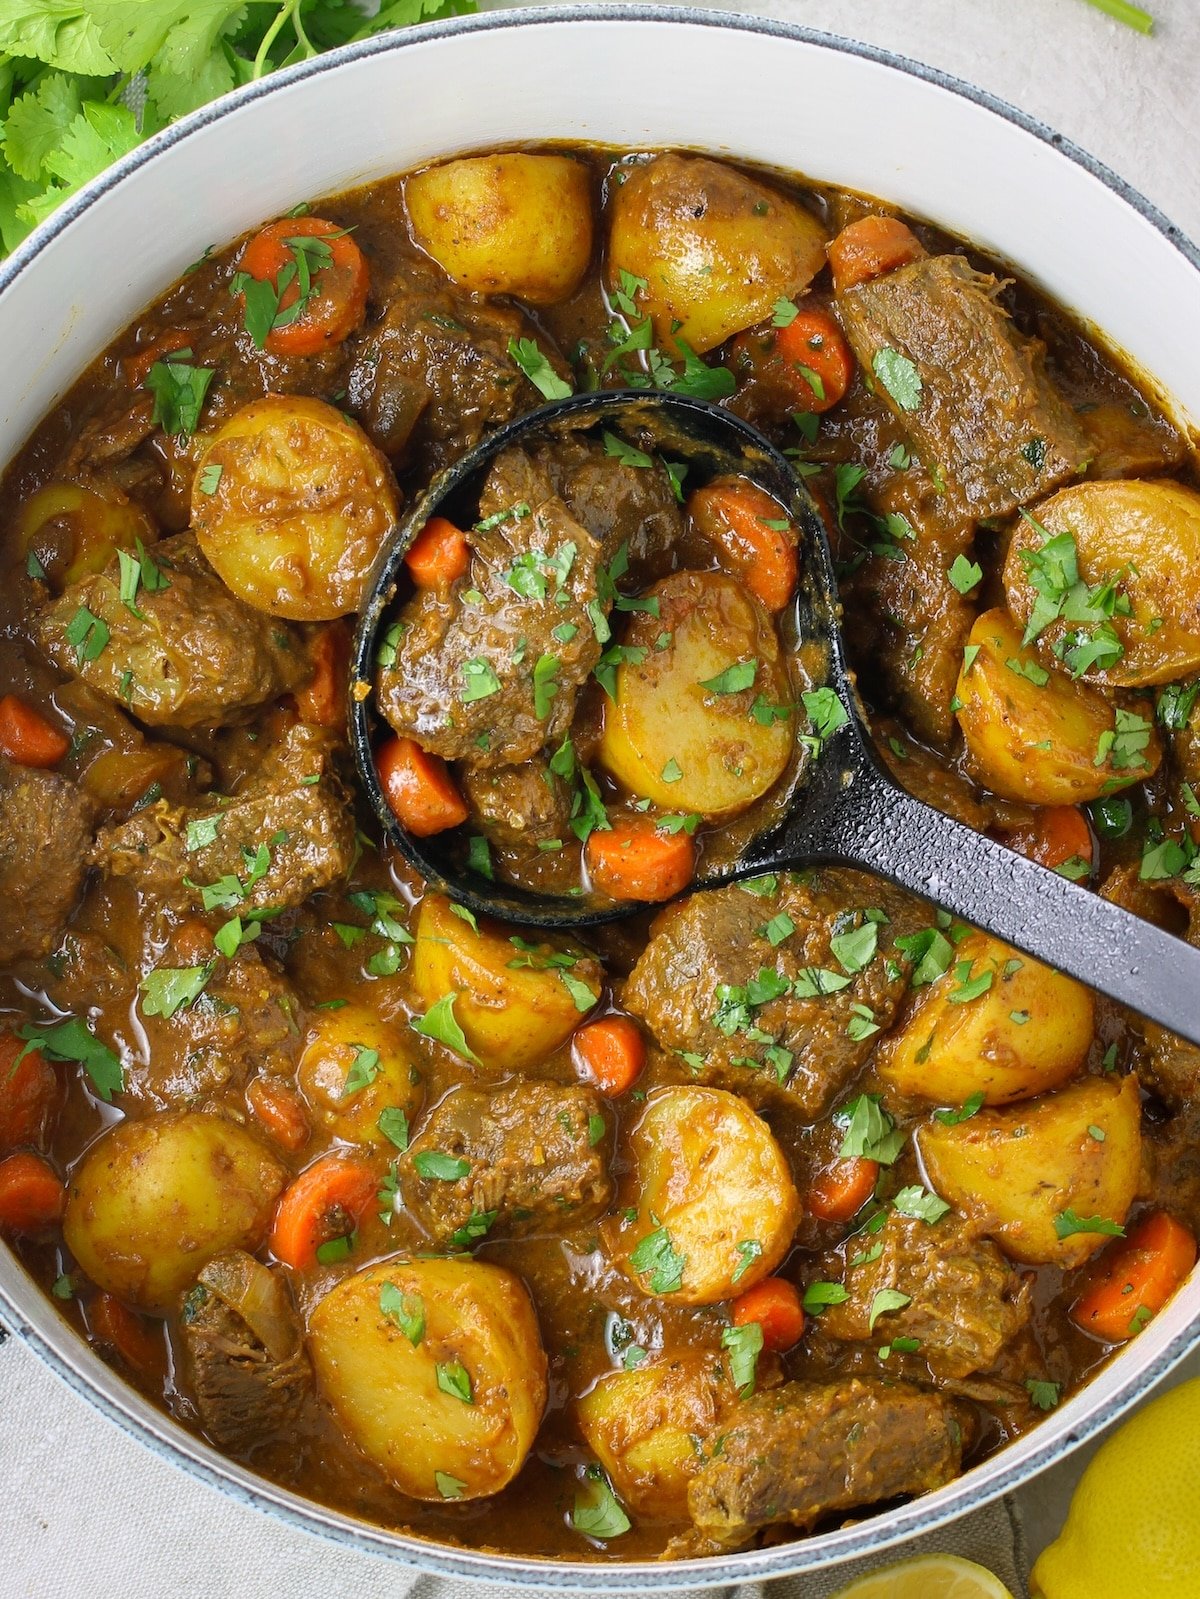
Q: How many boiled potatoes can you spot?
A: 15